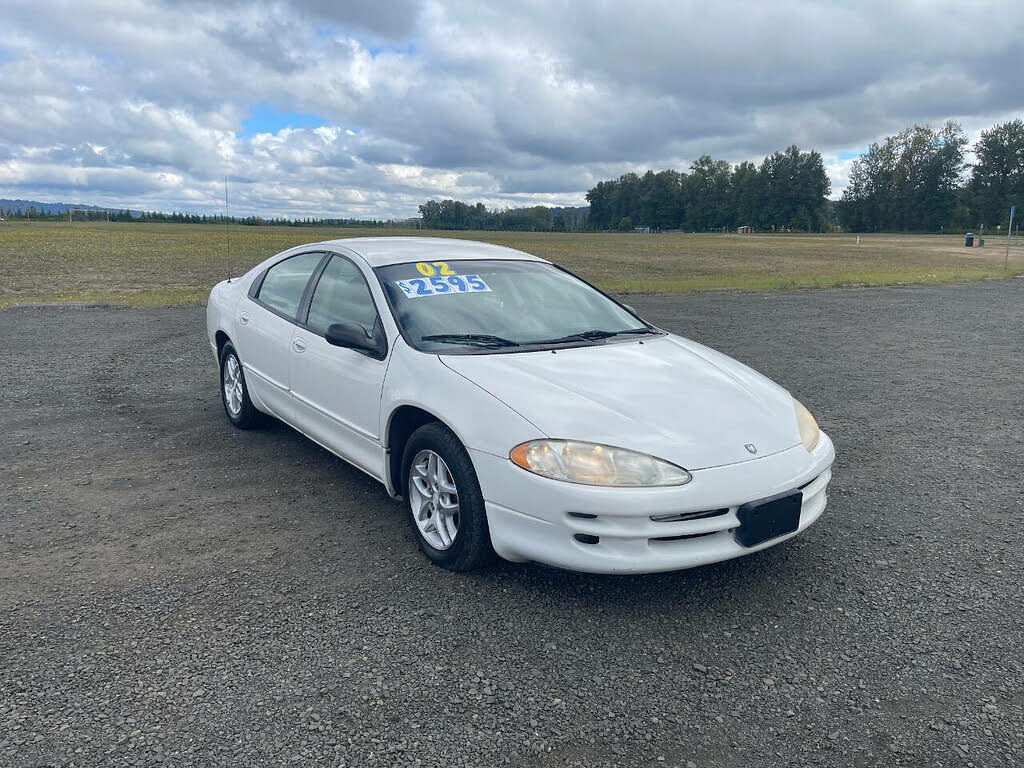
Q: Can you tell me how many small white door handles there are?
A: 2